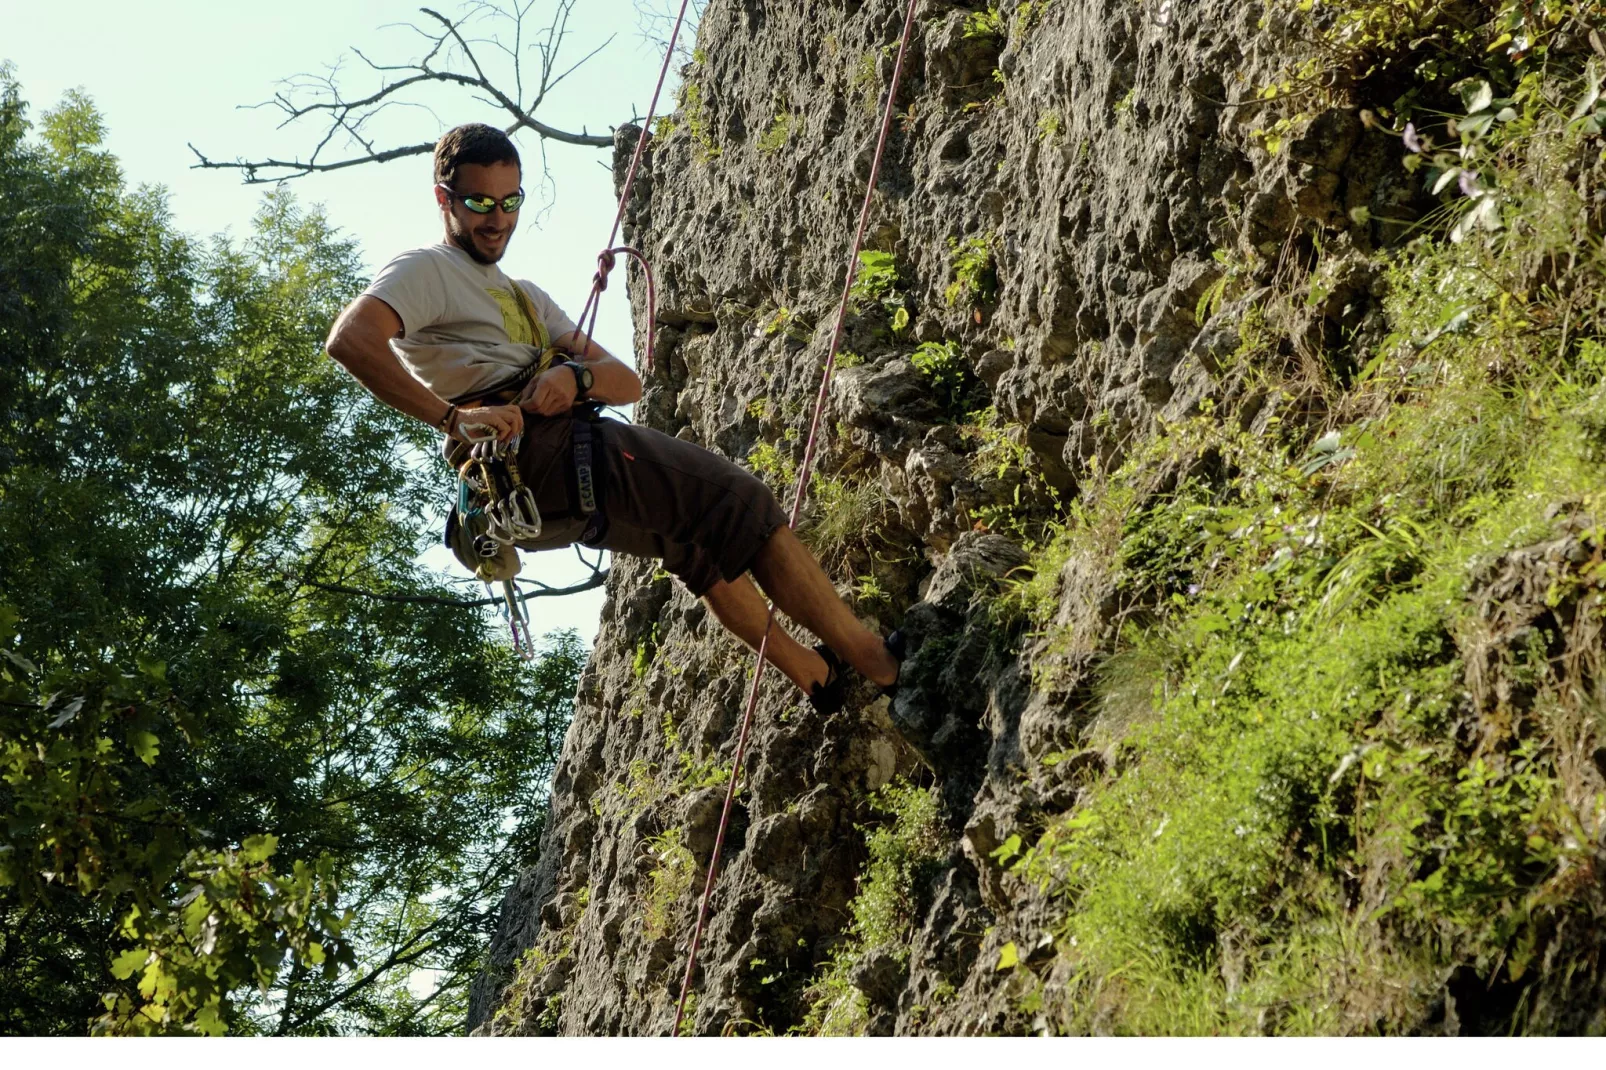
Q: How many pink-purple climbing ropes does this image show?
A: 2